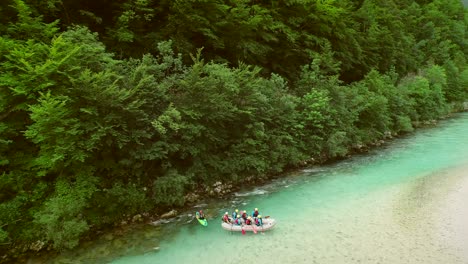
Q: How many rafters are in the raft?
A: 7